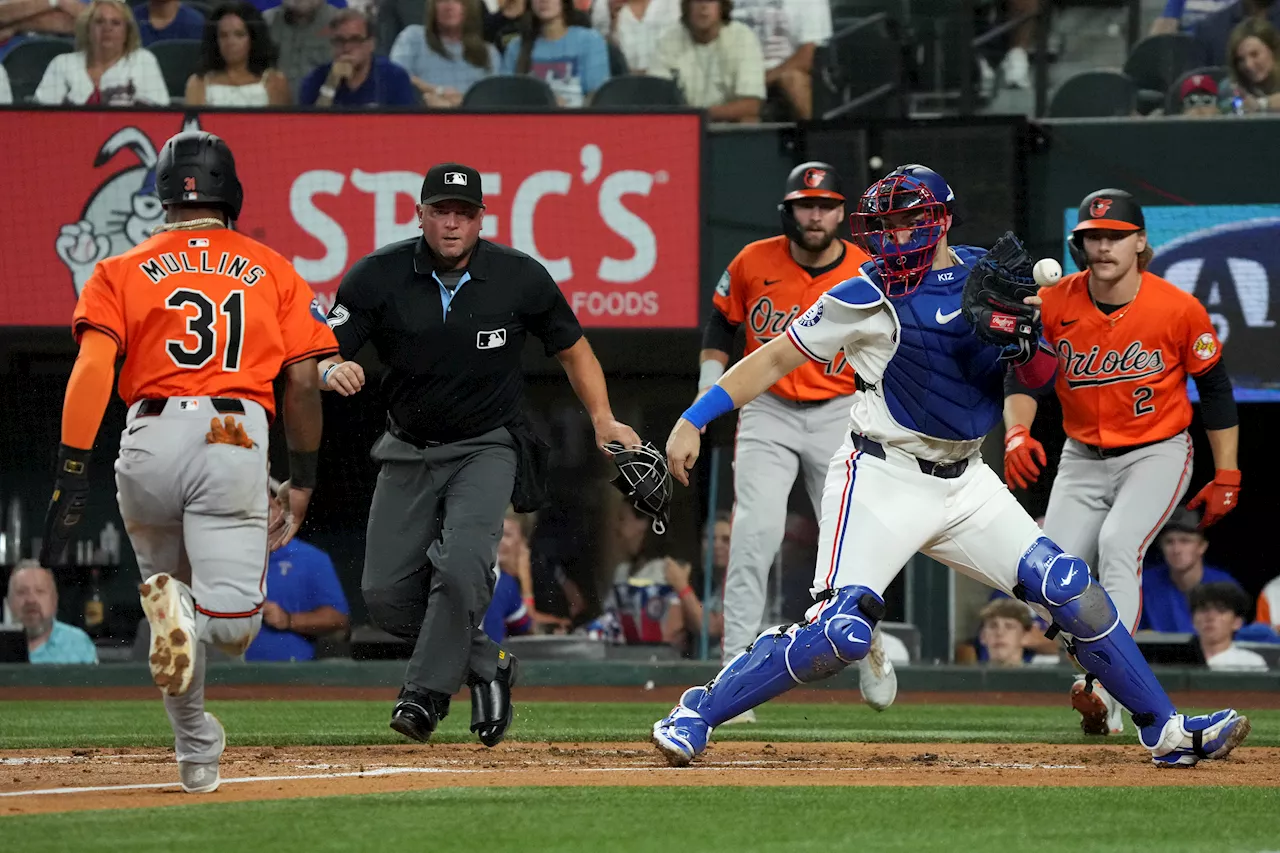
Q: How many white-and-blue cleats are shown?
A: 2